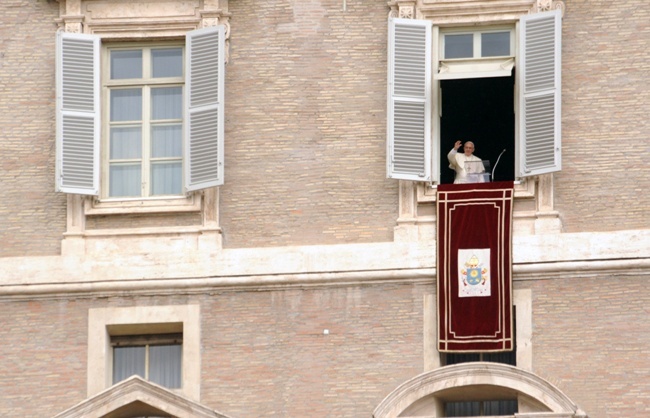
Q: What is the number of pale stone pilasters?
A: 4